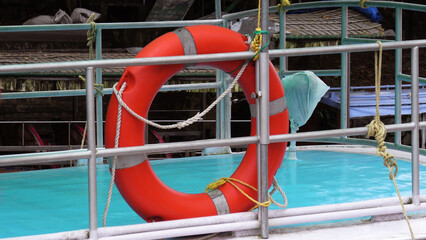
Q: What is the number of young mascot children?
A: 0